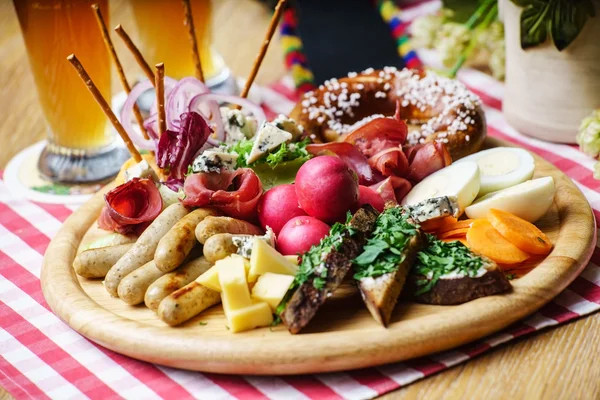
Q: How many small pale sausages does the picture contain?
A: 8